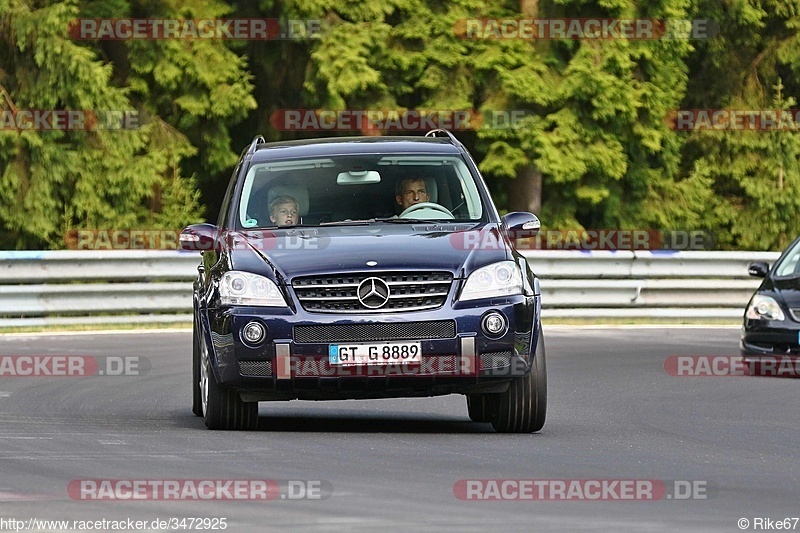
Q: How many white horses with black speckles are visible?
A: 0